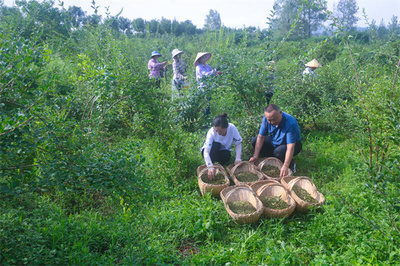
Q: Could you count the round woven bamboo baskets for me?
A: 6